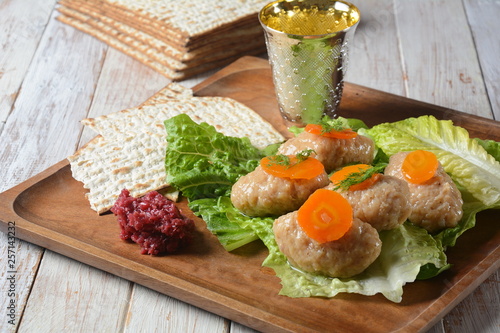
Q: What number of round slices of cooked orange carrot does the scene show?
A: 5